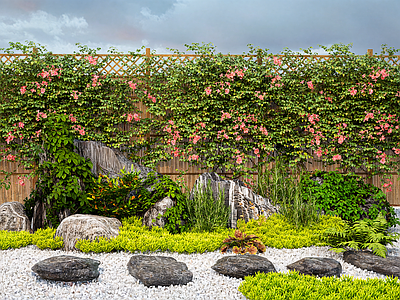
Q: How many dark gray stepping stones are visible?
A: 5